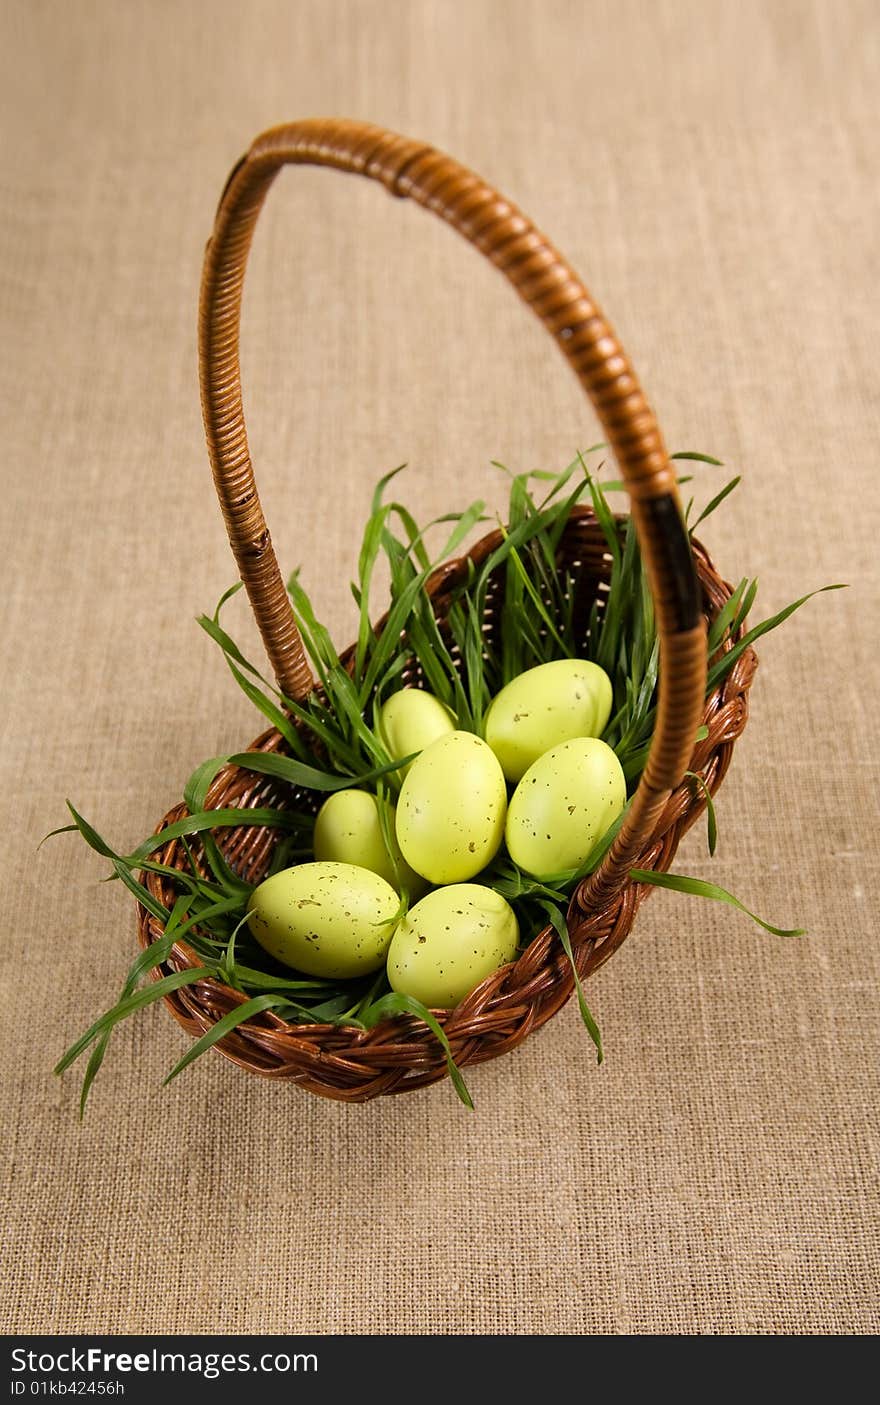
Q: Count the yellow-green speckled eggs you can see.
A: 7